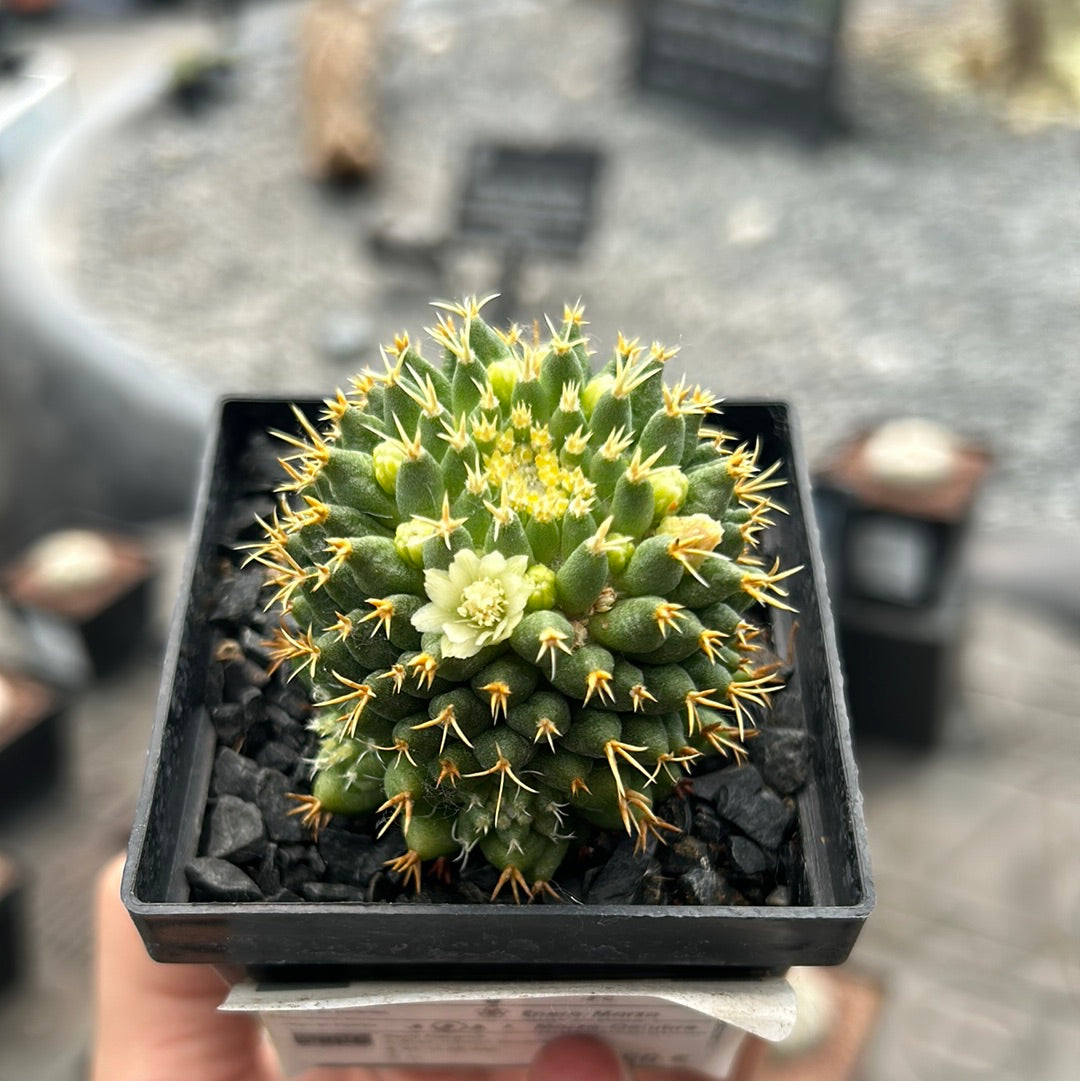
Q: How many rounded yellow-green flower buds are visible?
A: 7